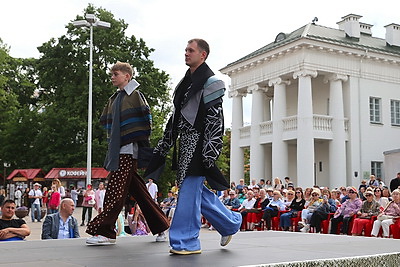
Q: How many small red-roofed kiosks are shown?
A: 2